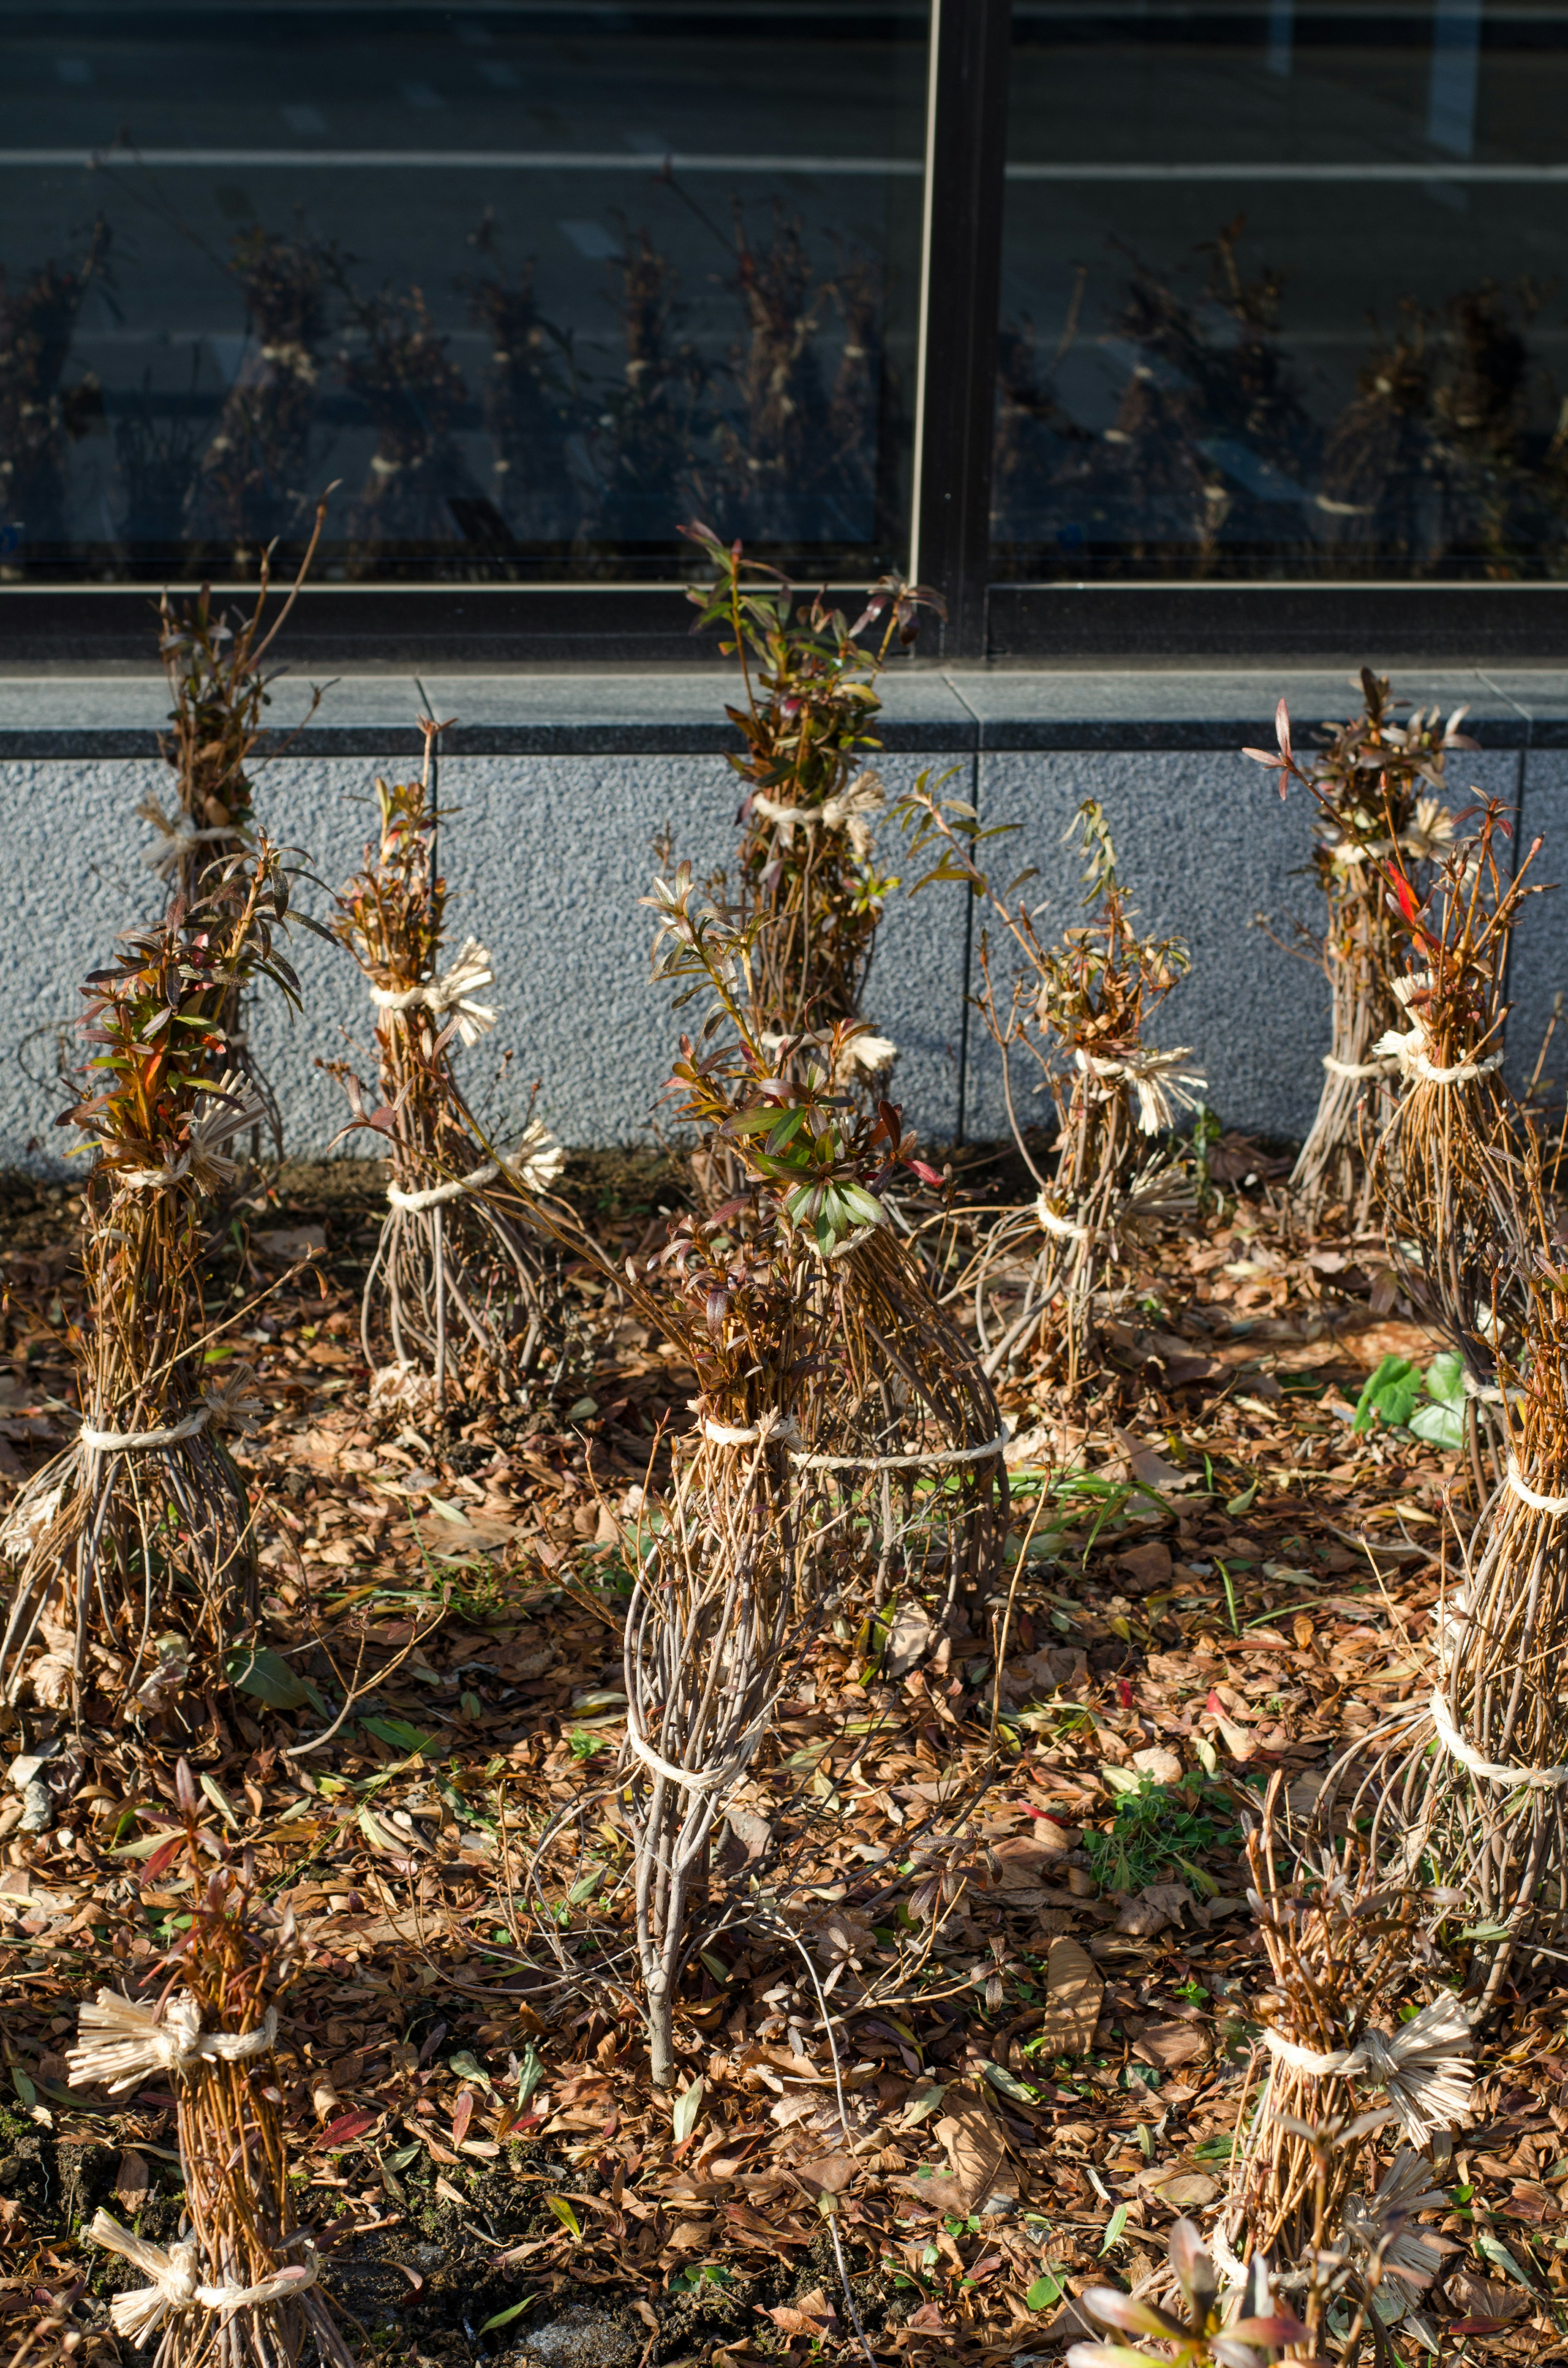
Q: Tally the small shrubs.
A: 12